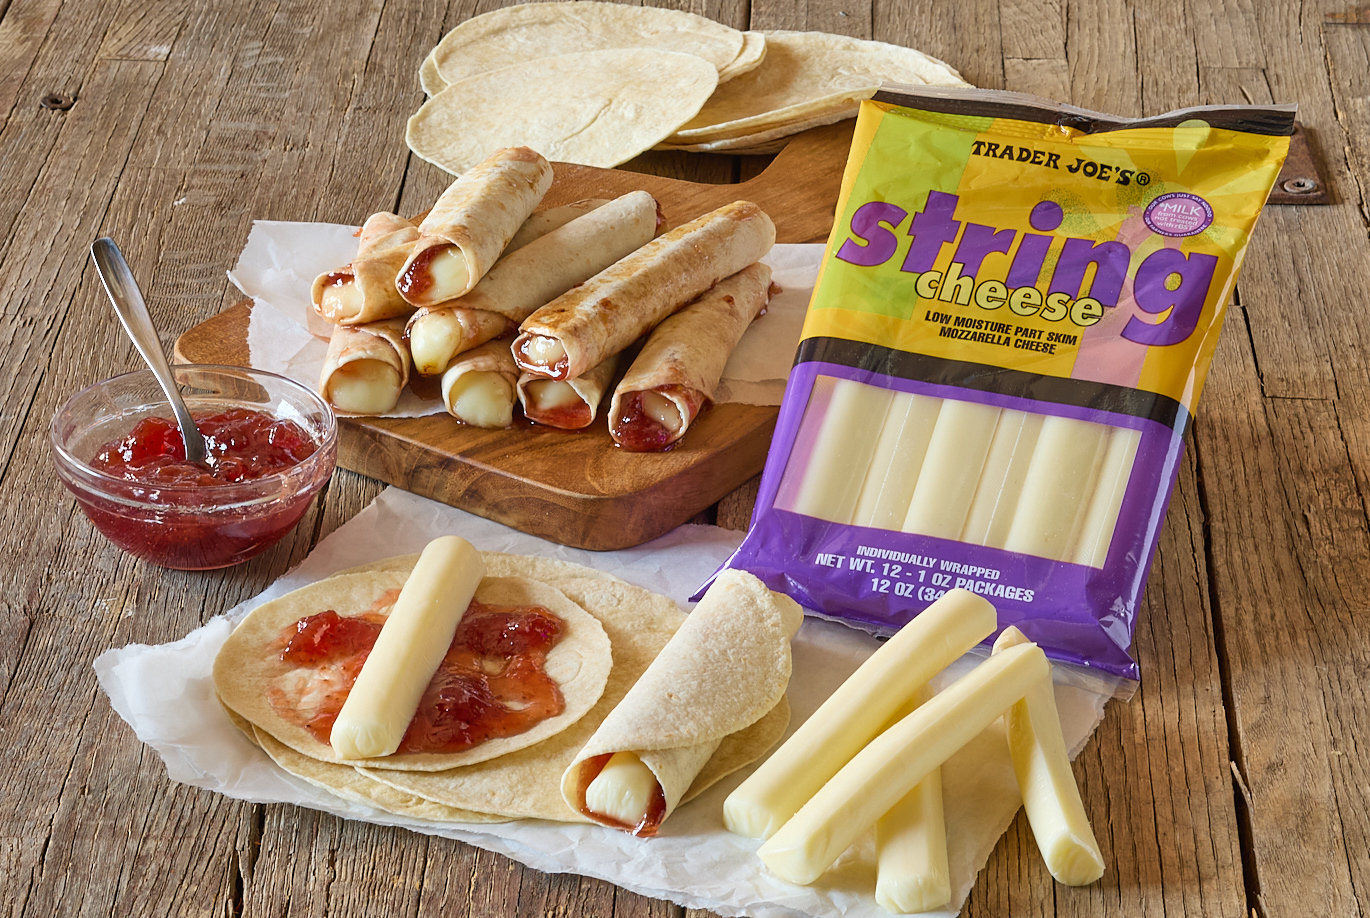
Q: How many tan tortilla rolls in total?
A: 9